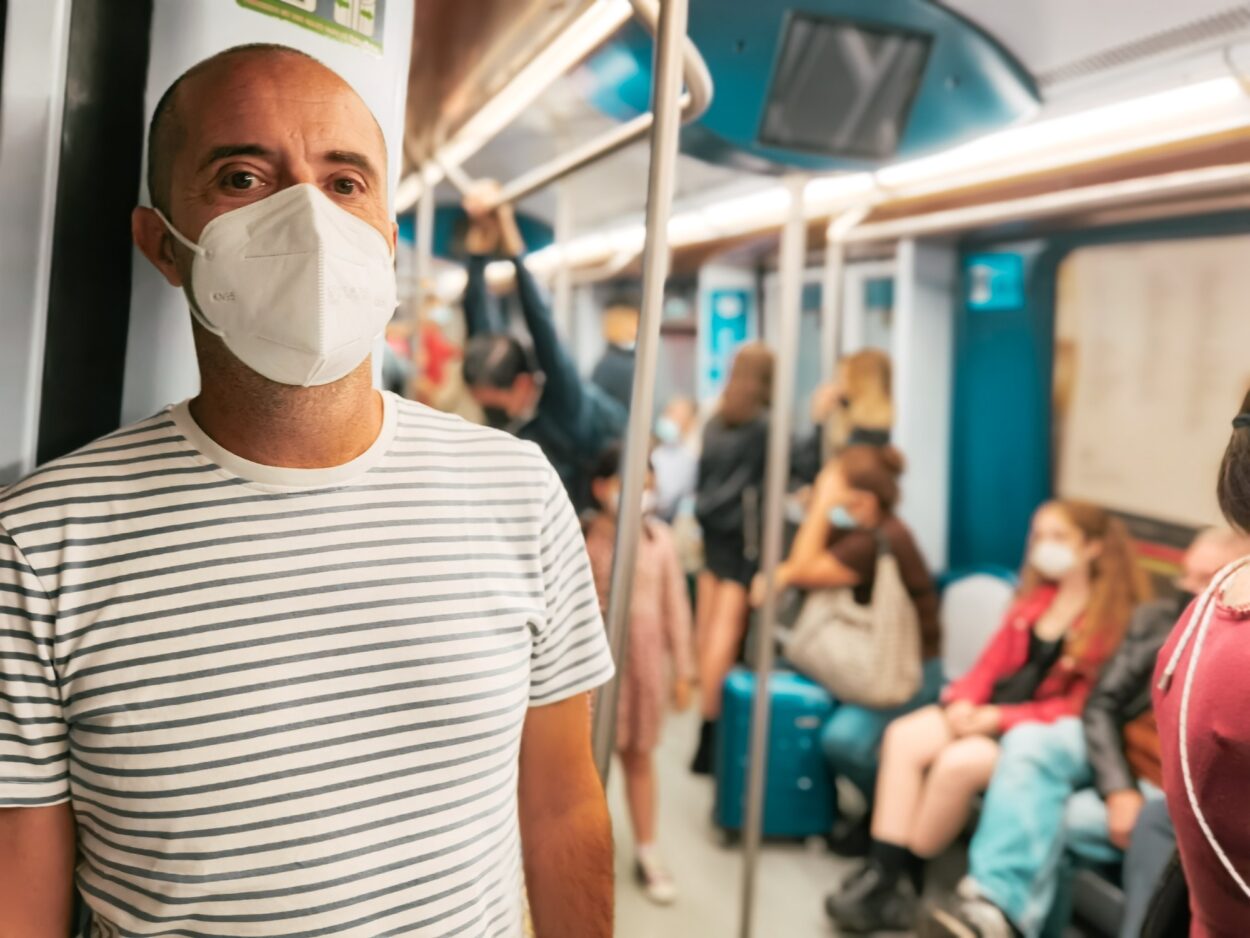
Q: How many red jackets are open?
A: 1